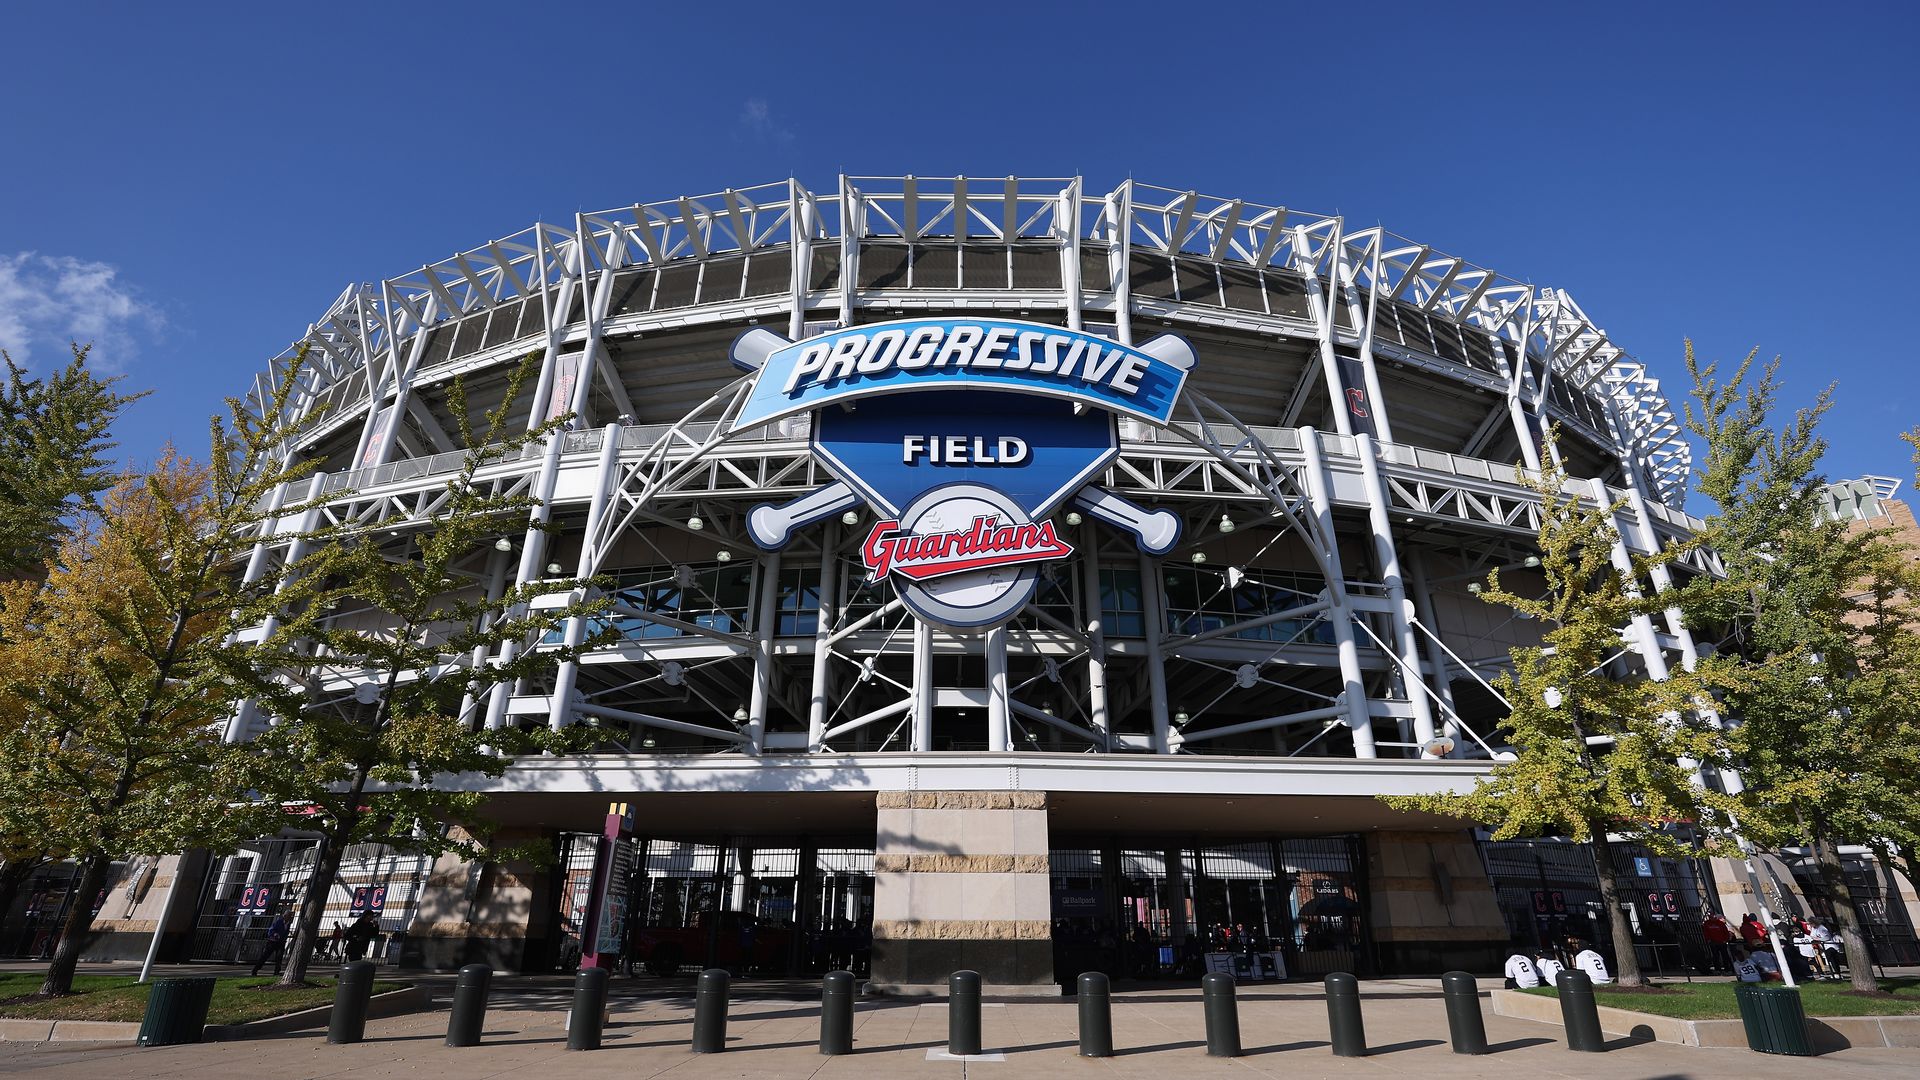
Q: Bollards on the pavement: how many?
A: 11